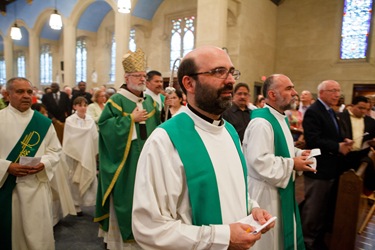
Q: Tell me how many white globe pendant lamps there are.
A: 3